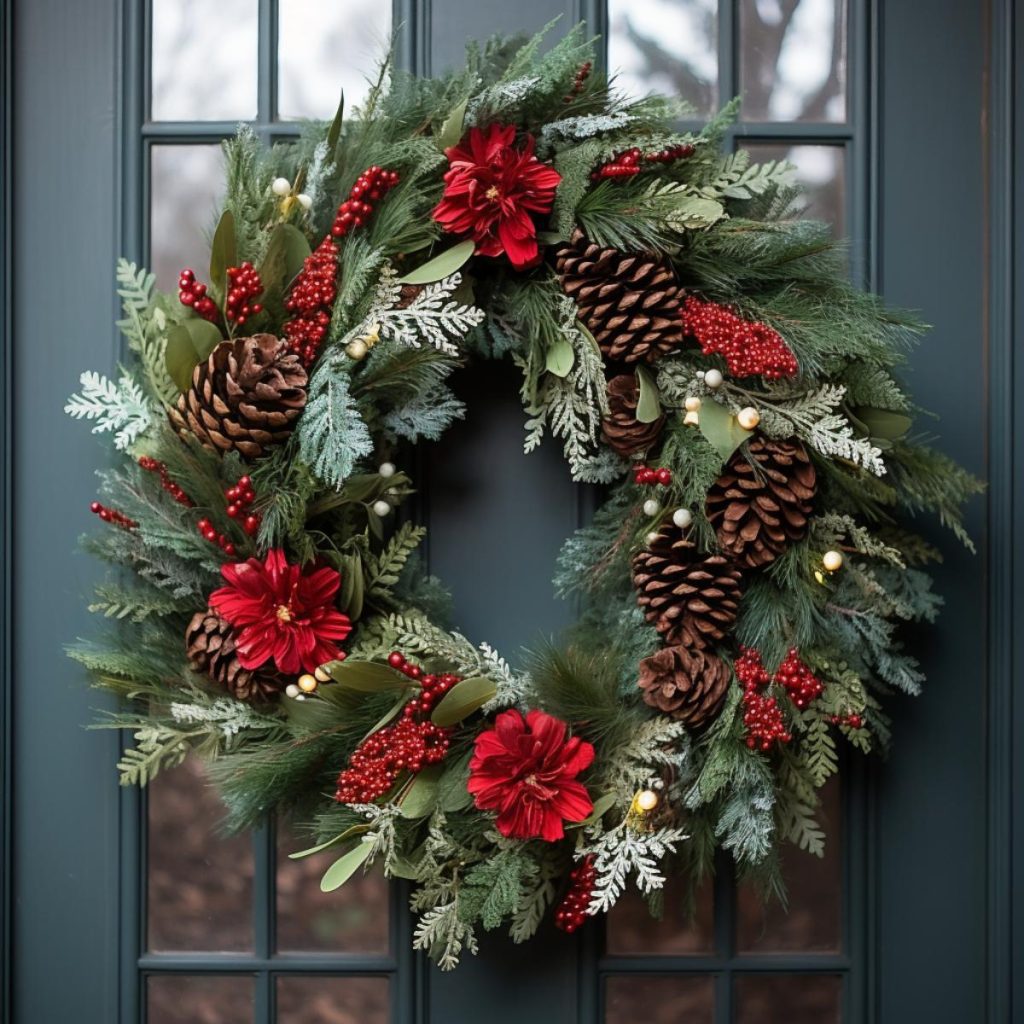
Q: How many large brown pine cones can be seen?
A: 7